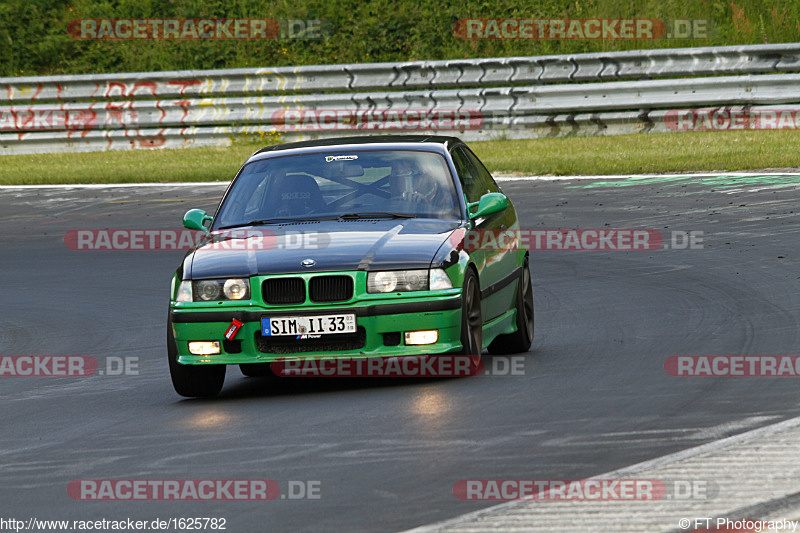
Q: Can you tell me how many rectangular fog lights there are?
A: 2